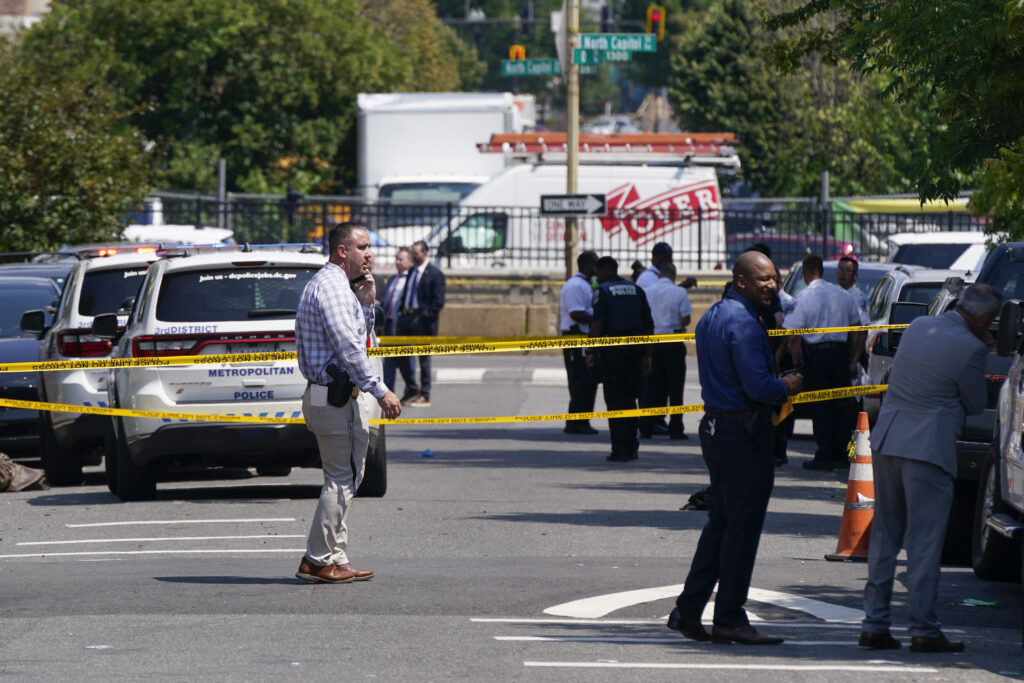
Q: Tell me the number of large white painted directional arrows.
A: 1